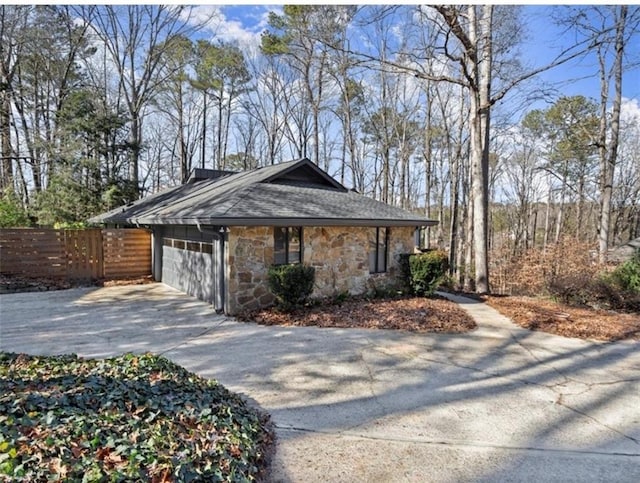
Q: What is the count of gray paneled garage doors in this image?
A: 1